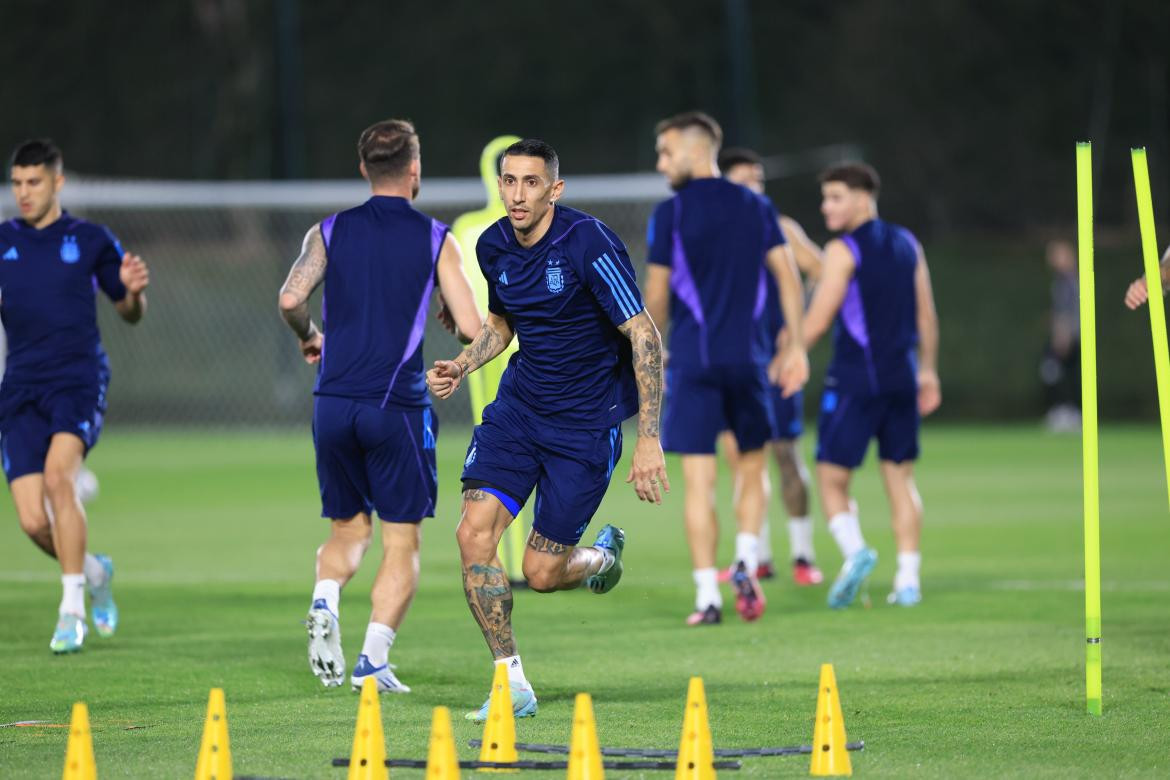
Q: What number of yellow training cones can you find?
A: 8